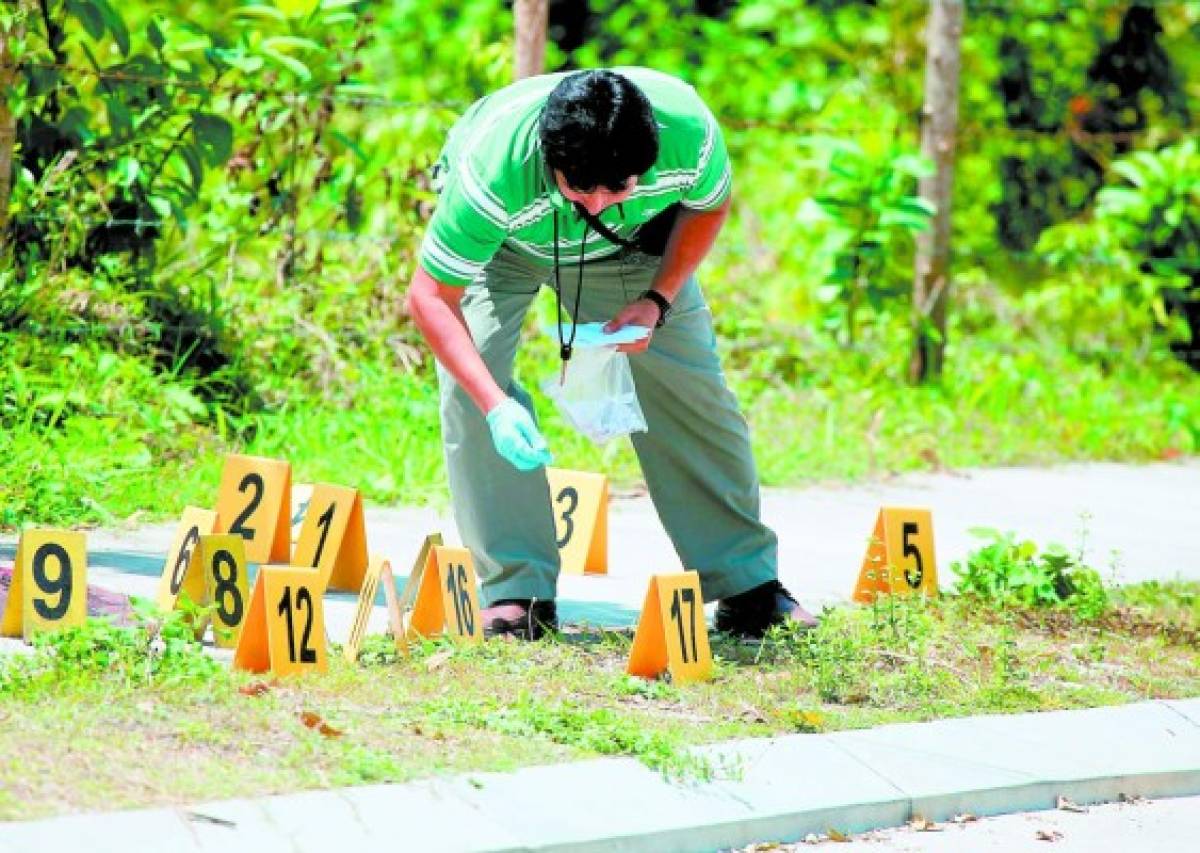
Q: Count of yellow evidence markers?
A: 12